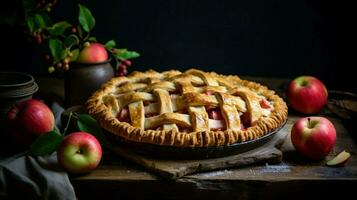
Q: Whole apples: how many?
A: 5